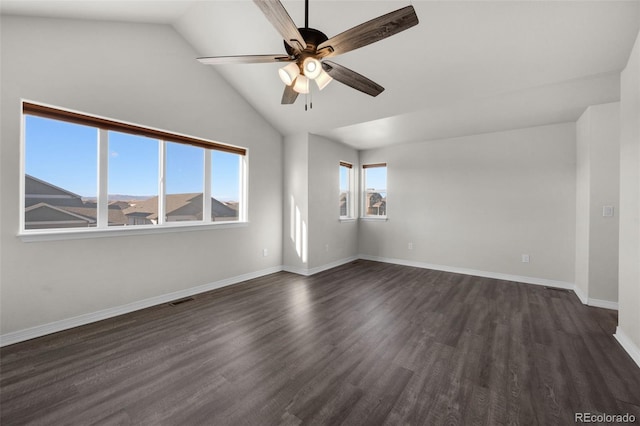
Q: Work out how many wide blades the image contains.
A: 5